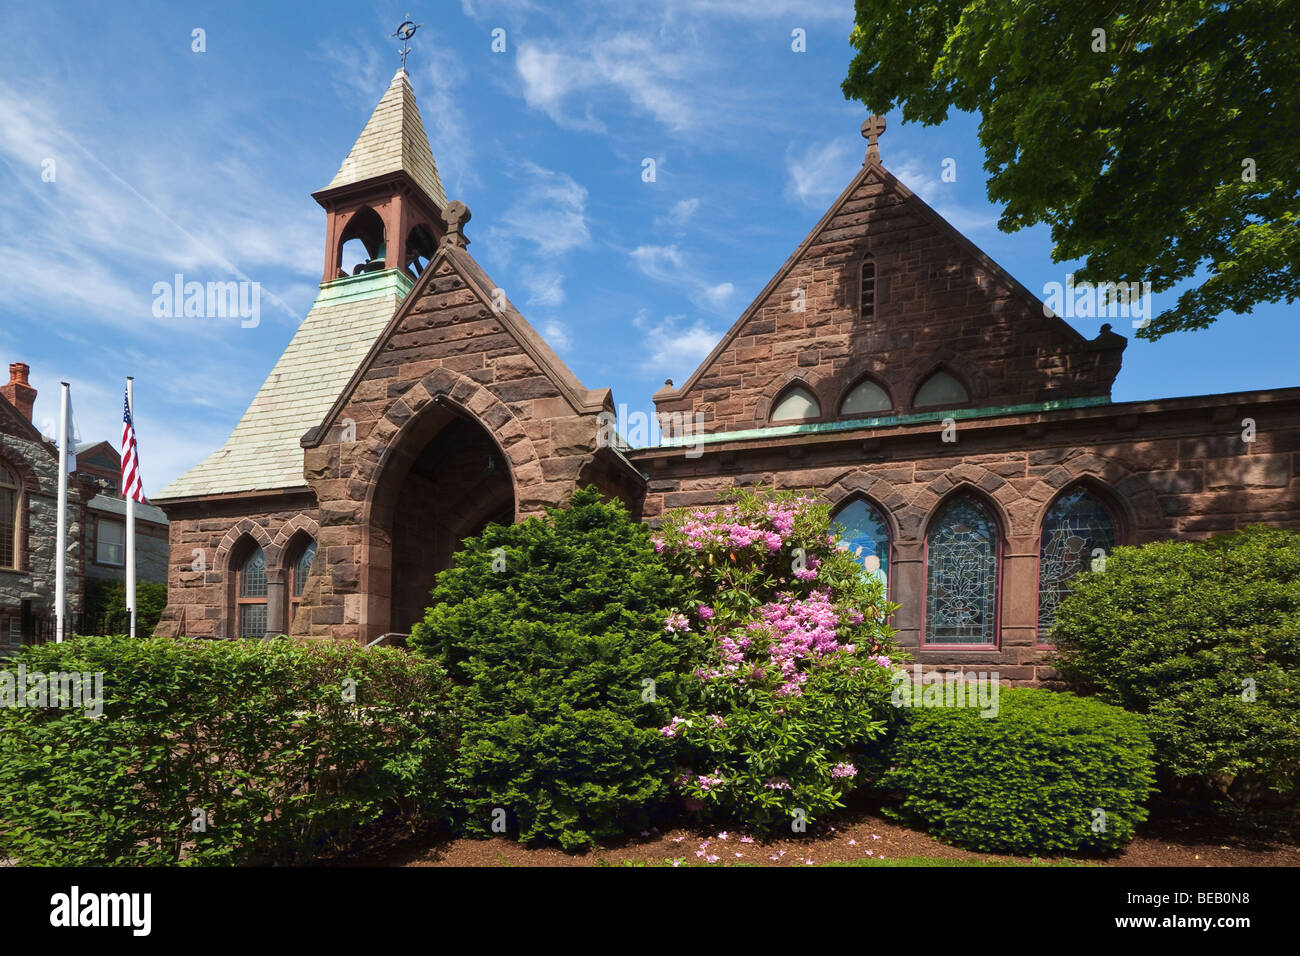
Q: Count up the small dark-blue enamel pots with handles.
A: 0